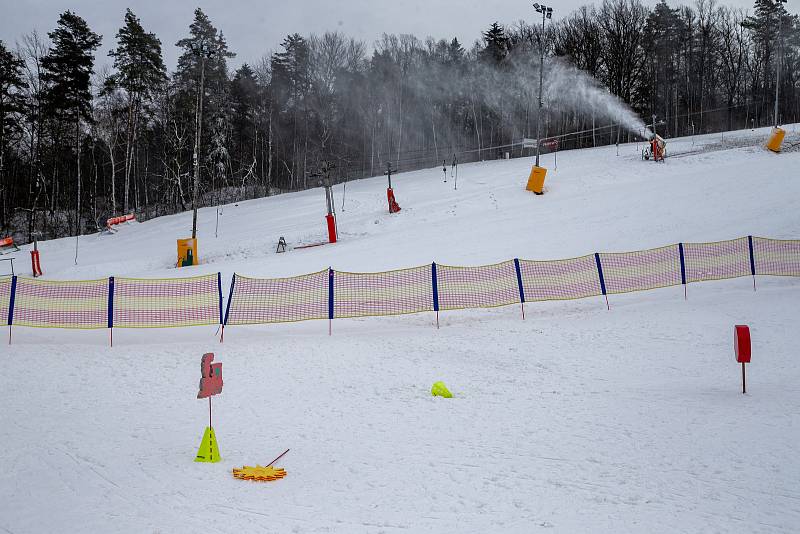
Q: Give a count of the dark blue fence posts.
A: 10